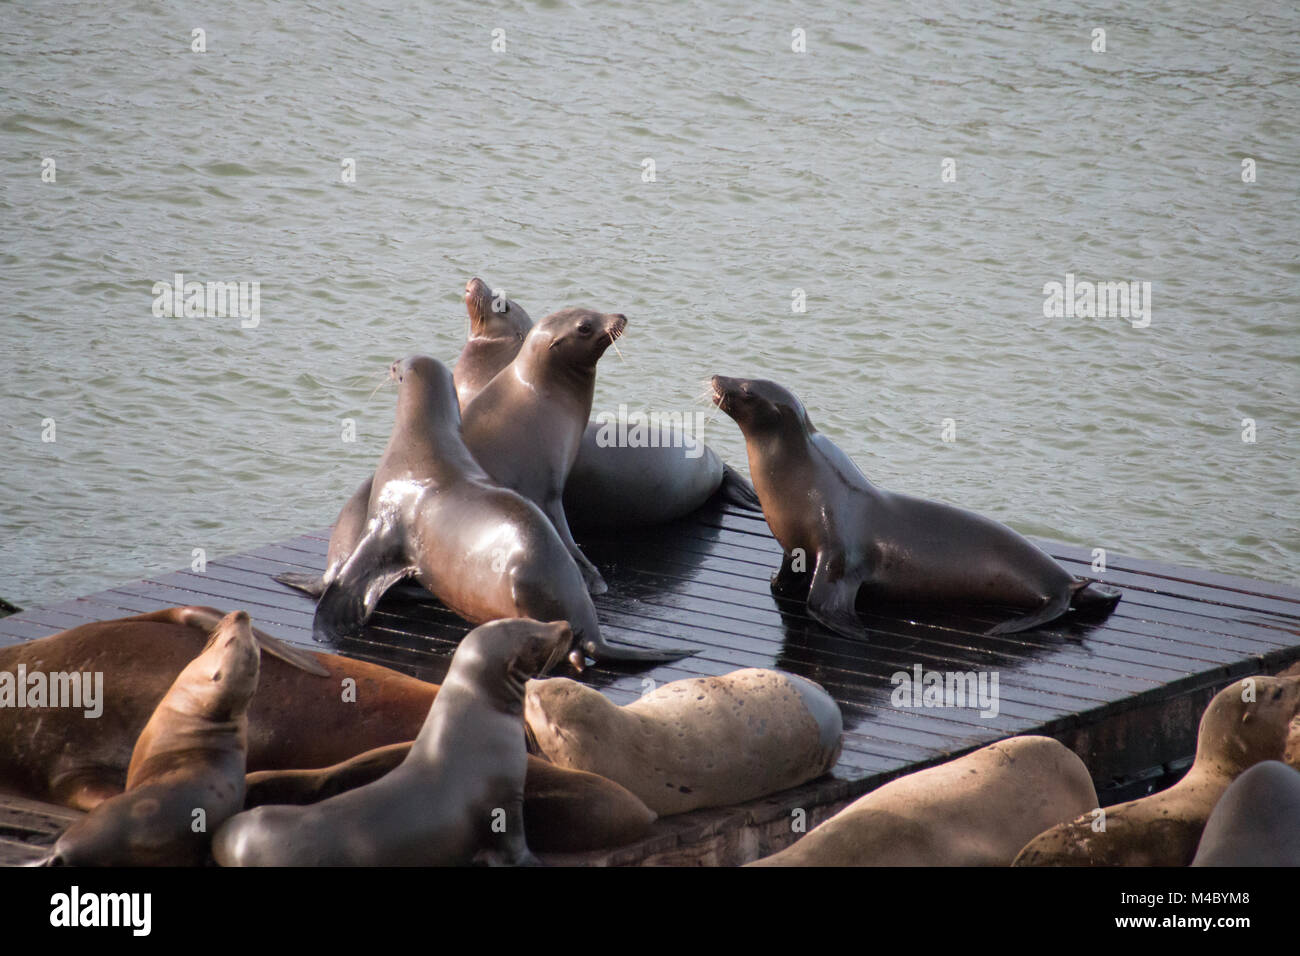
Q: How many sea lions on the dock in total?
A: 12